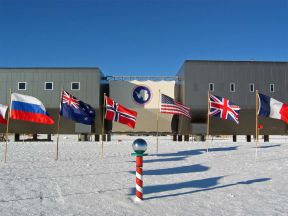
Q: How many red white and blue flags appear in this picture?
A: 6